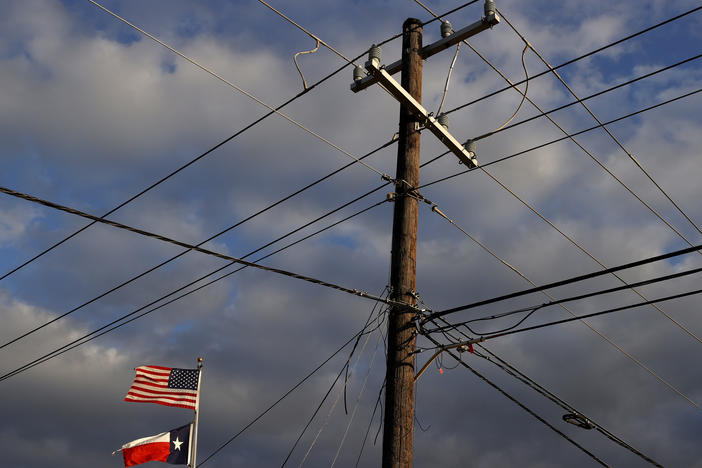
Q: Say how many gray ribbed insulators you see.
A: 6